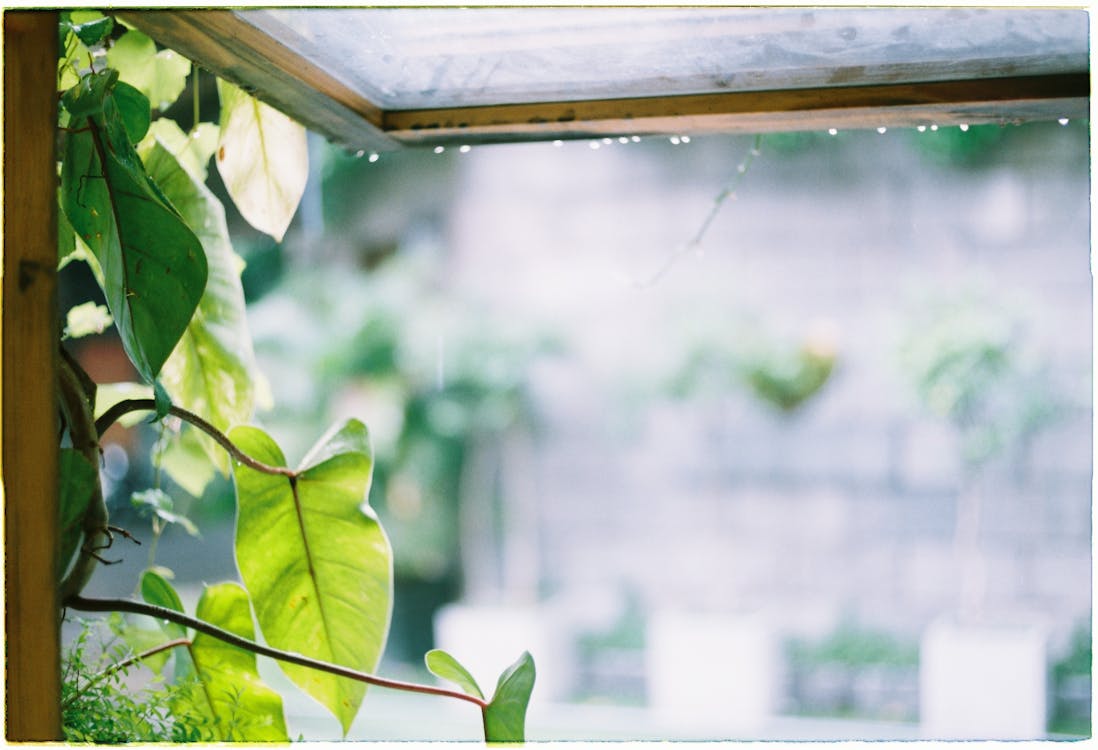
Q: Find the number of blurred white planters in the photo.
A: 3